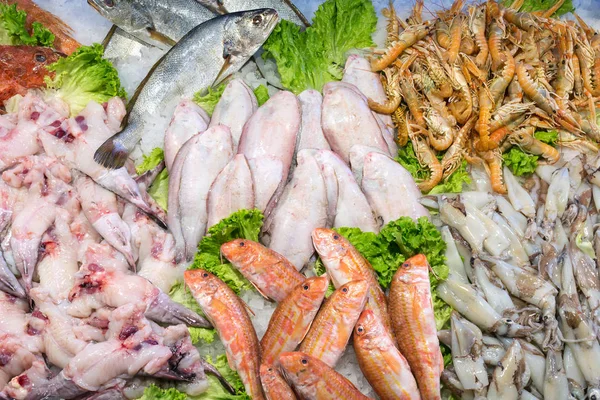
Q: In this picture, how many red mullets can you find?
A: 9